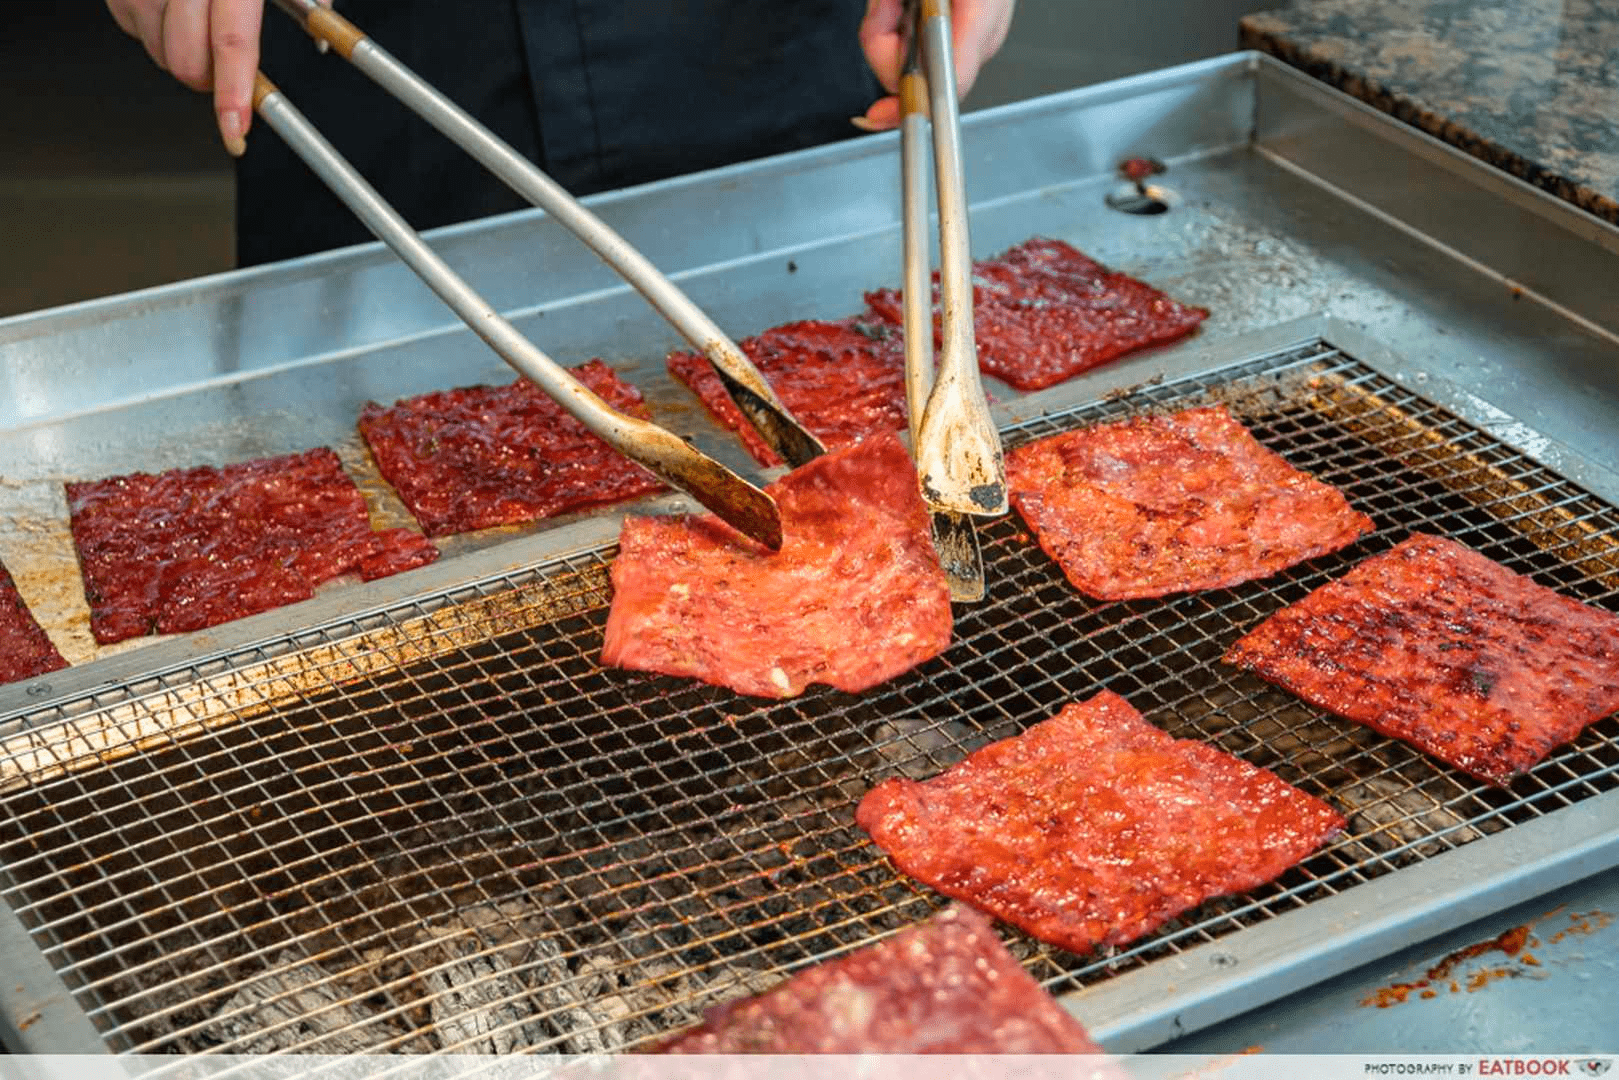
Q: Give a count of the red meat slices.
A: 10